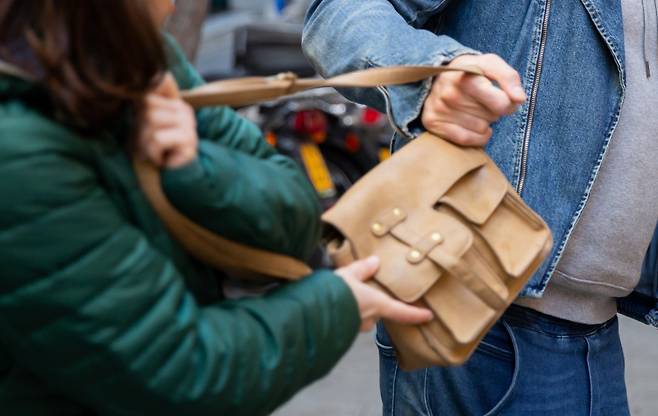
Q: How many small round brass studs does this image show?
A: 4